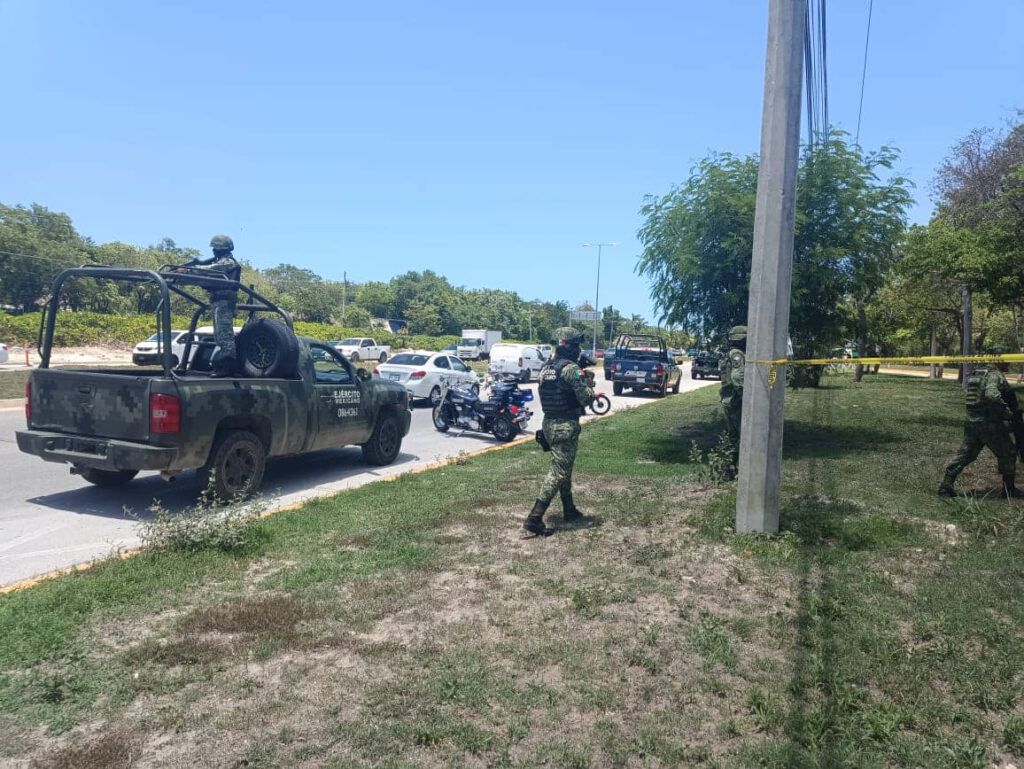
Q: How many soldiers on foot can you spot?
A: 3